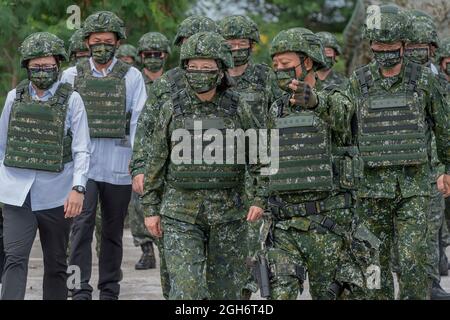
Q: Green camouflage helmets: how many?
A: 13